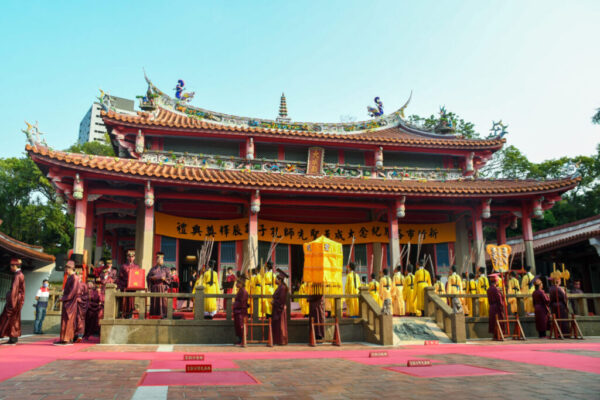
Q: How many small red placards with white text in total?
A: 5